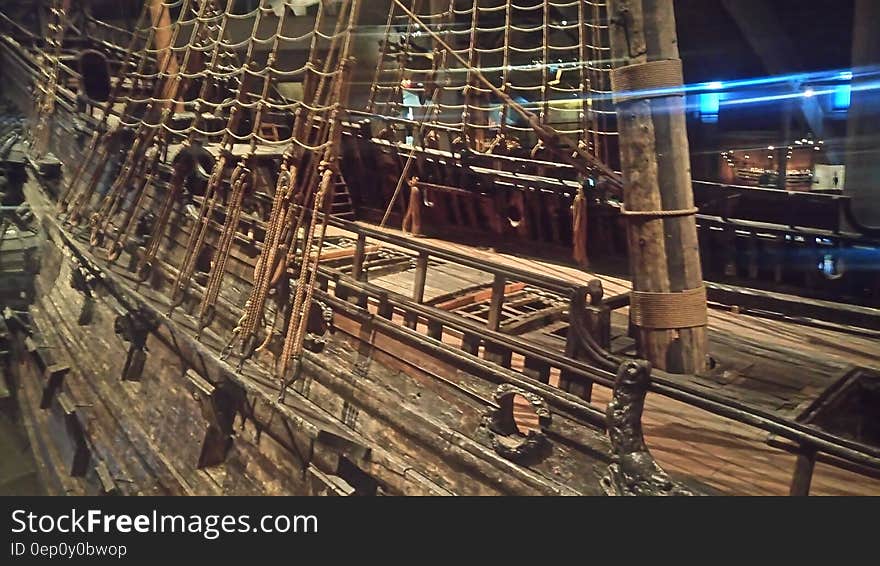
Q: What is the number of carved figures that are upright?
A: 1